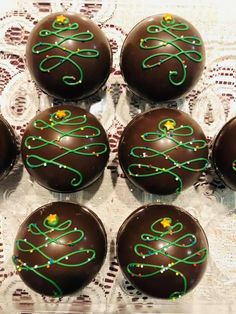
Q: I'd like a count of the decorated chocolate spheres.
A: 6